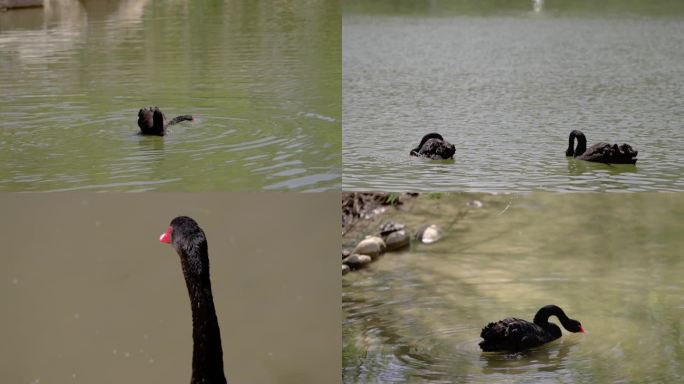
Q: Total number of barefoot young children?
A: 0